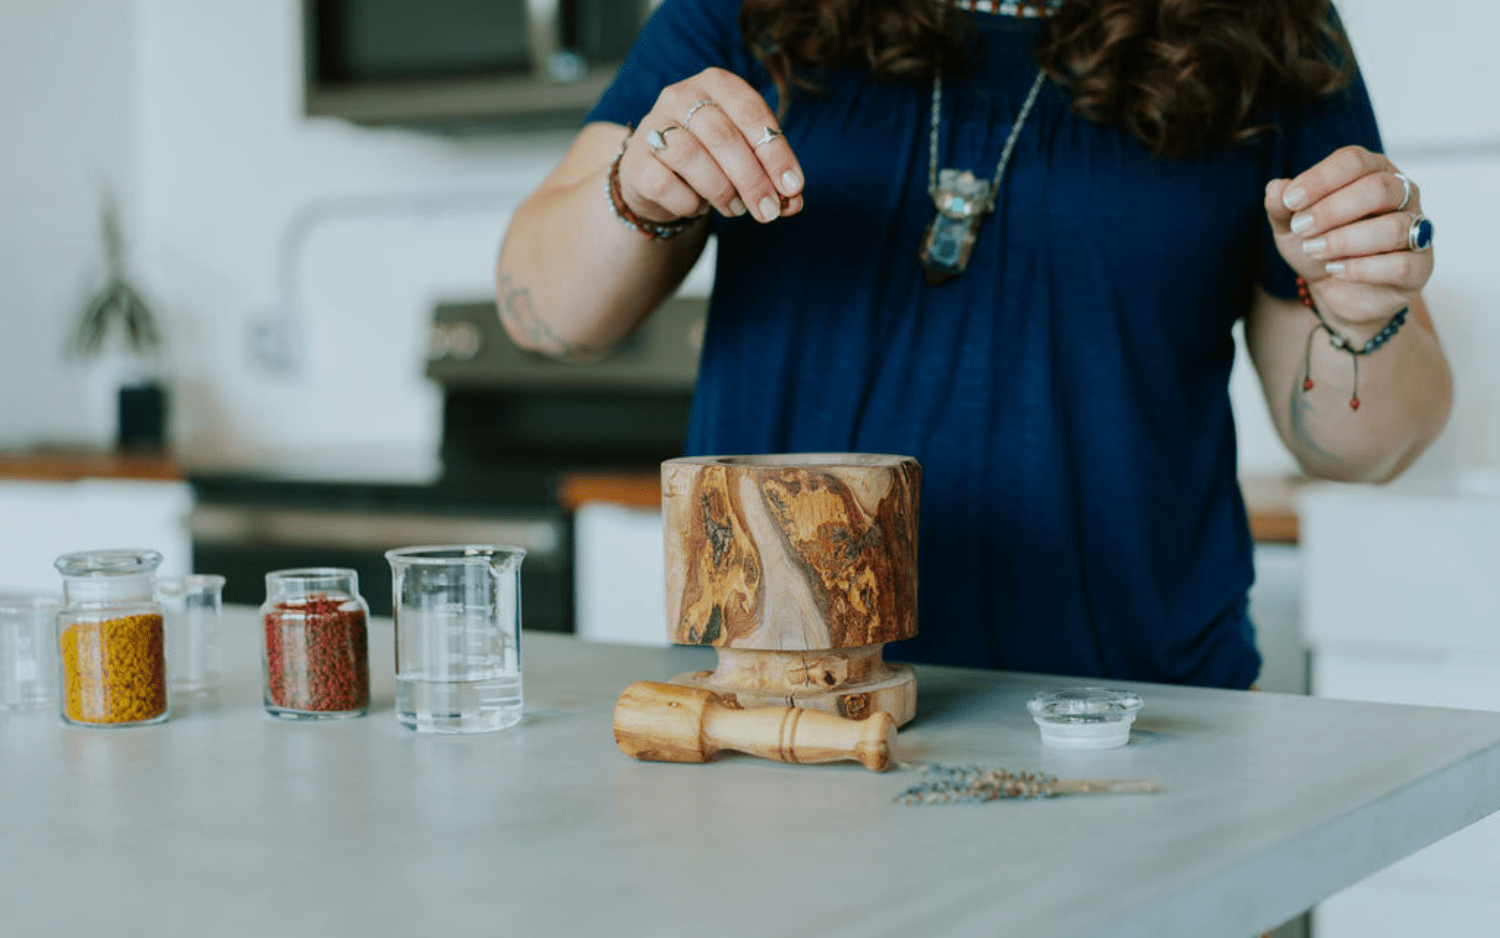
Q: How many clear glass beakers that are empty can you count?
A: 2